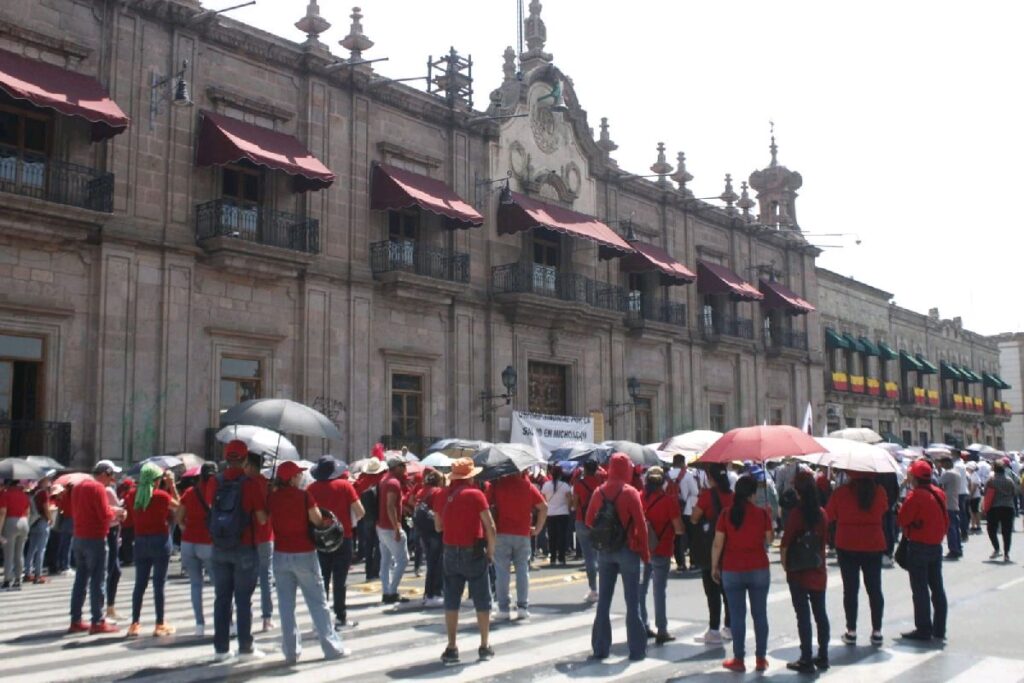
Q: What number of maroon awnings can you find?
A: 7